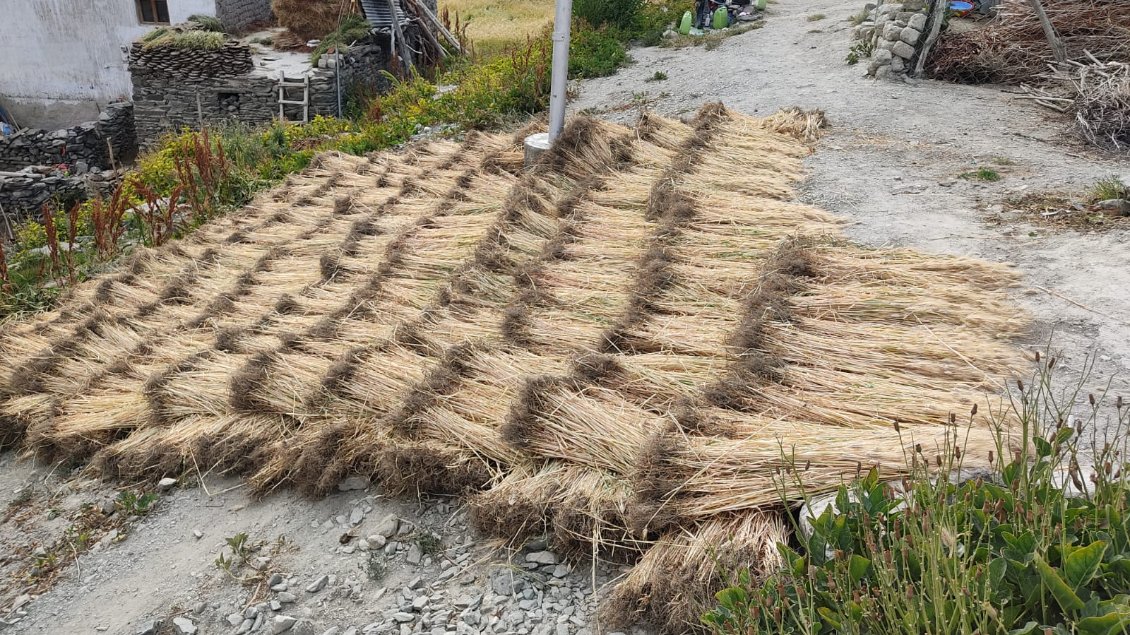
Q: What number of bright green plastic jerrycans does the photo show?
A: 3